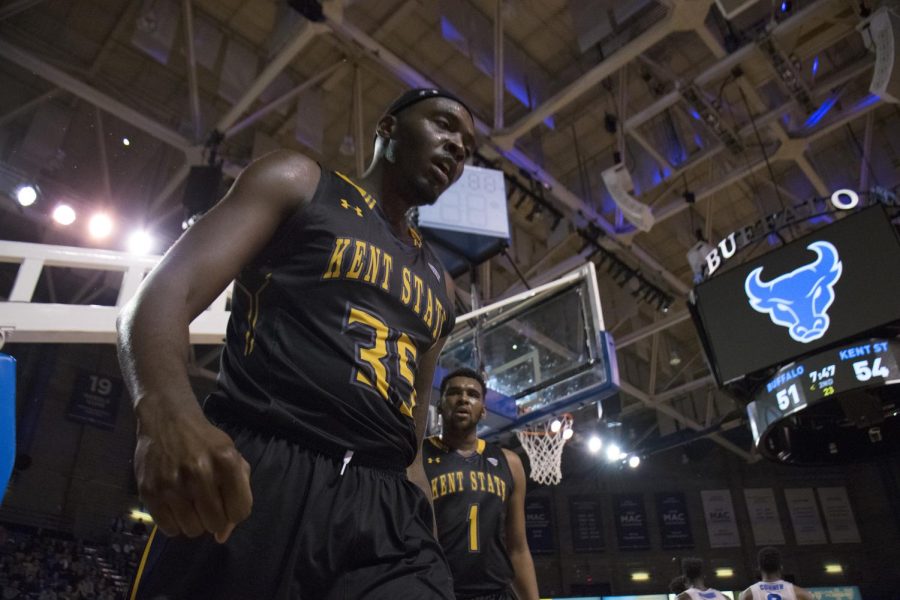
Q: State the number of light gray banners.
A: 4